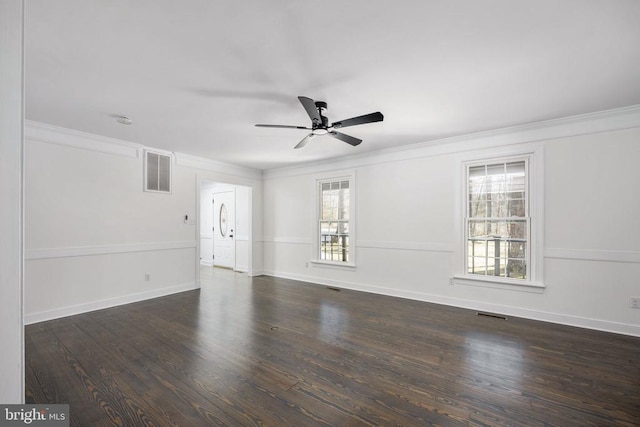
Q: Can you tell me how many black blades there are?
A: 5